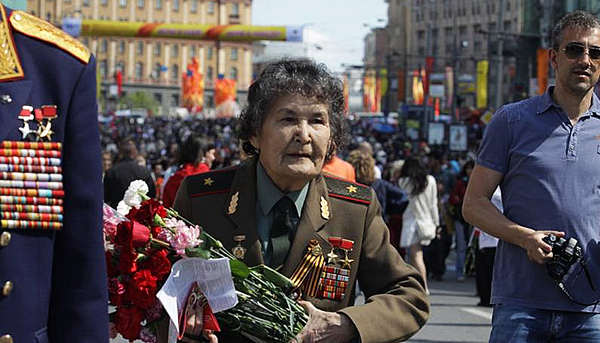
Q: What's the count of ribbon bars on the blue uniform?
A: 11